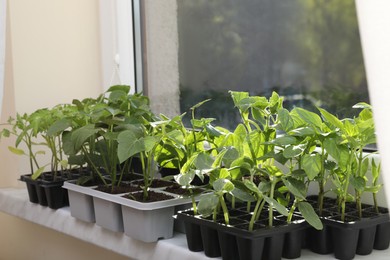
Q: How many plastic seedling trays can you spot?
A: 4